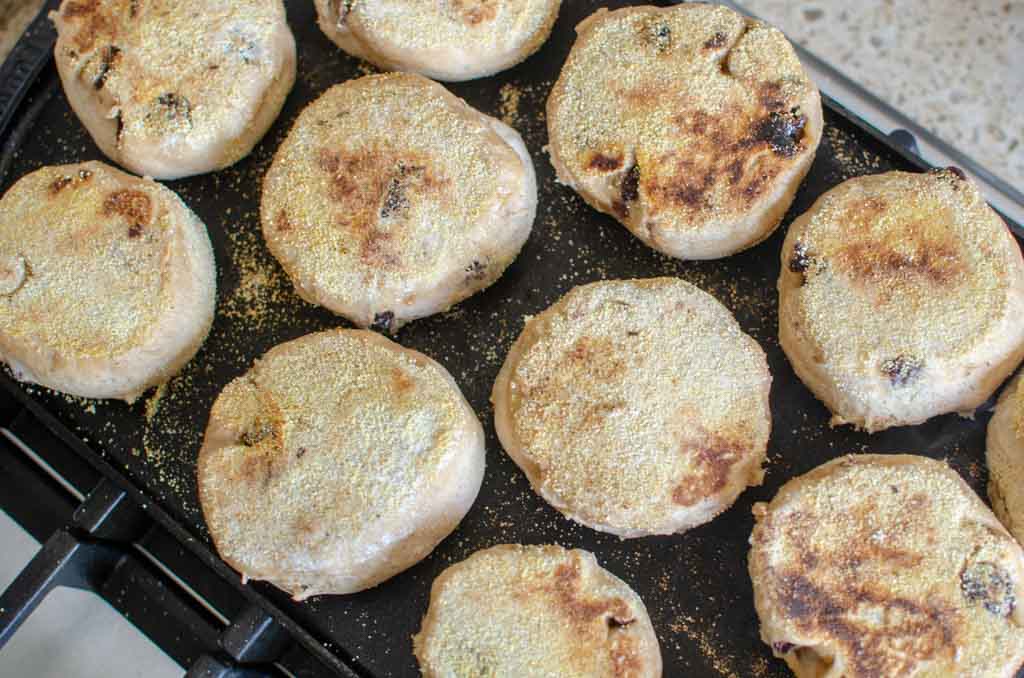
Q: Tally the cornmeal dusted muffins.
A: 11